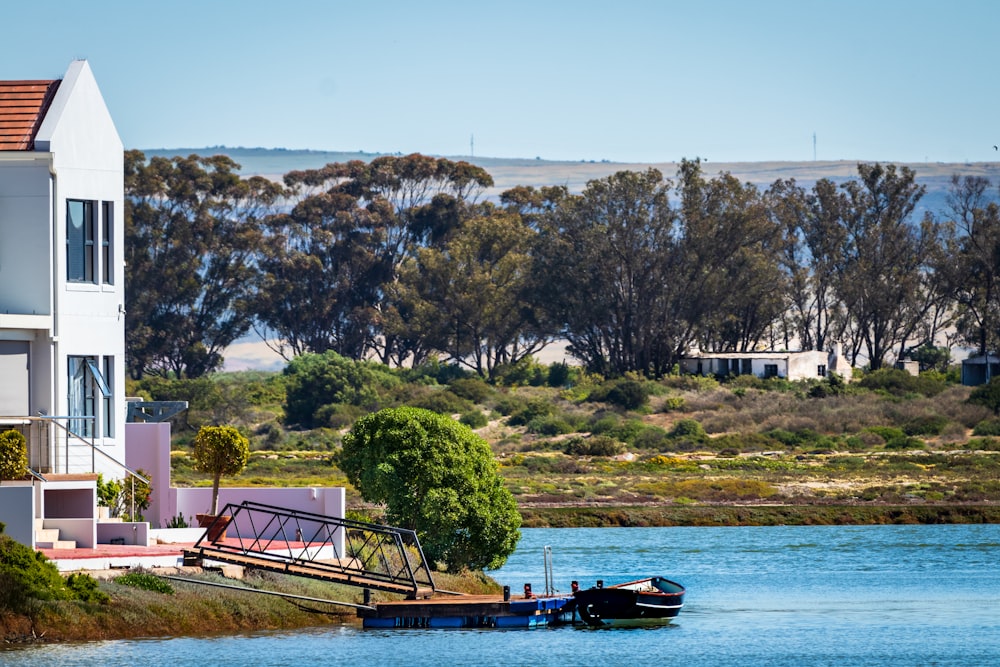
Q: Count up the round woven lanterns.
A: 0